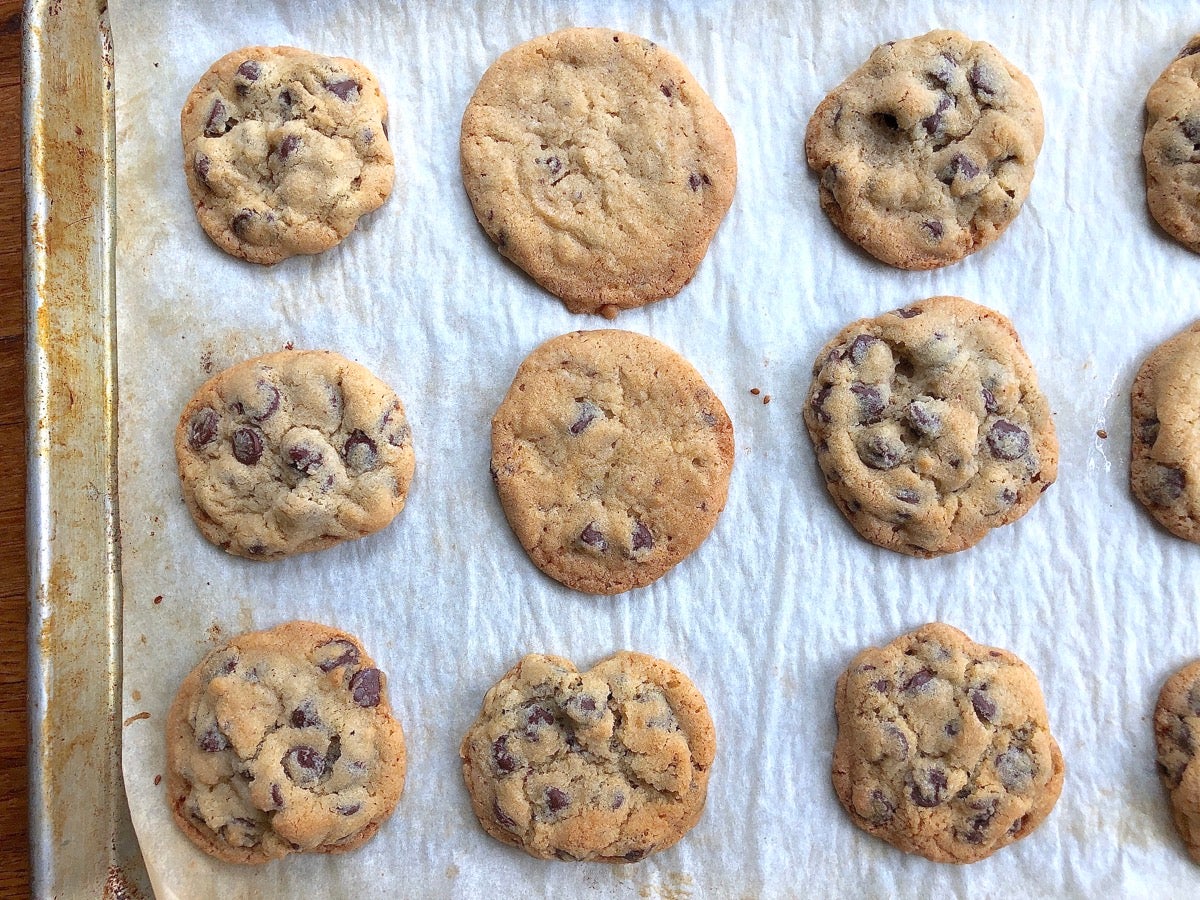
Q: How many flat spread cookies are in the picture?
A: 2